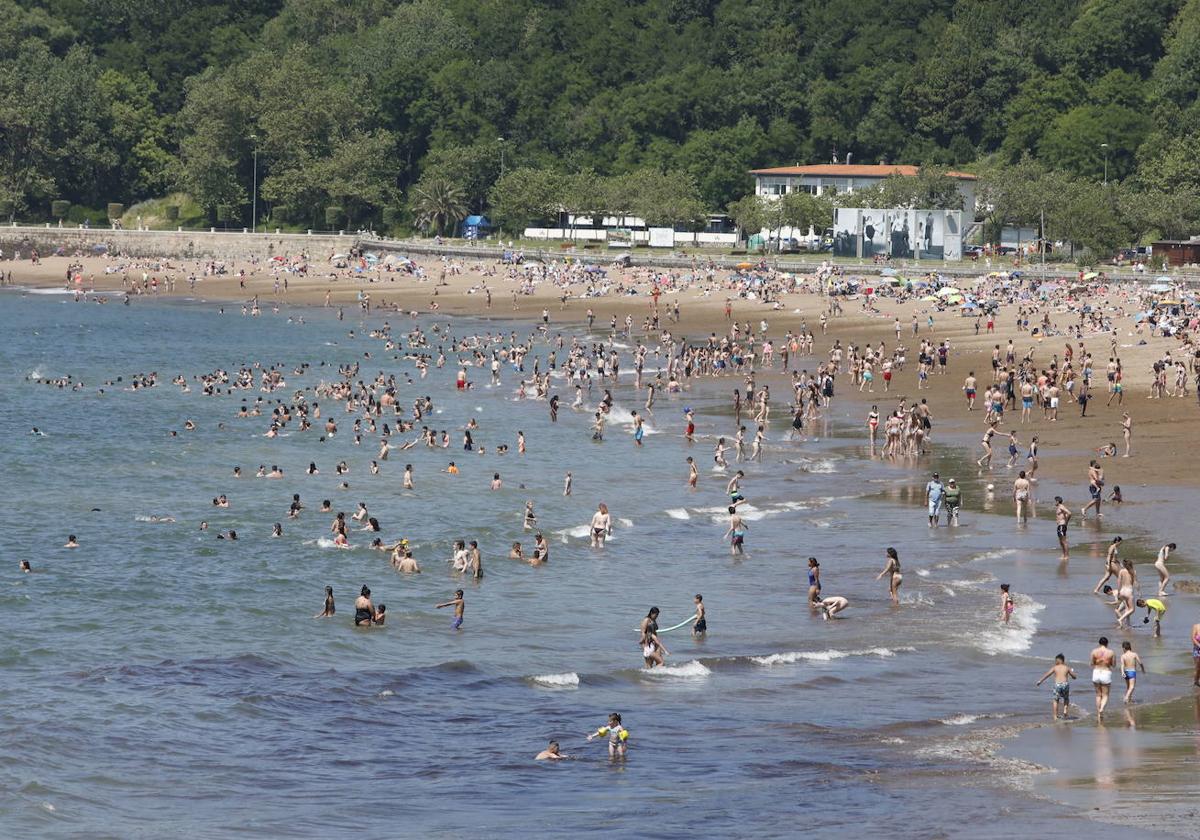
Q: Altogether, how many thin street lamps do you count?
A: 3